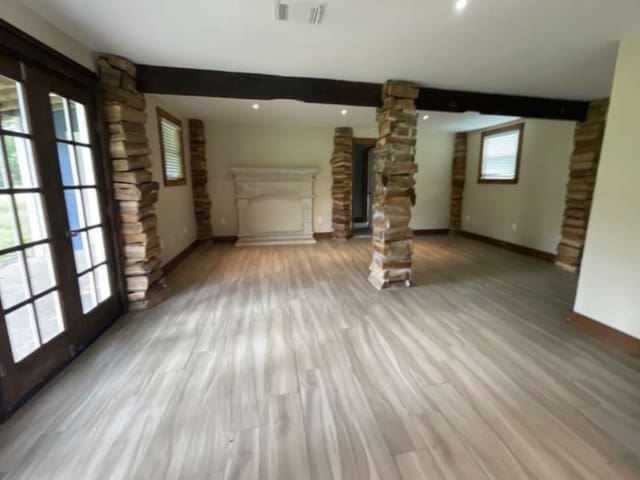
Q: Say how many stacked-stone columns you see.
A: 6